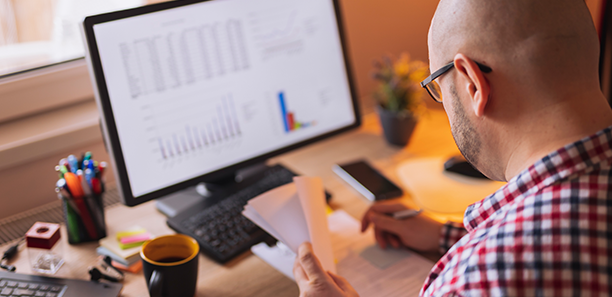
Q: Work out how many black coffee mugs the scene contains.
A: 1